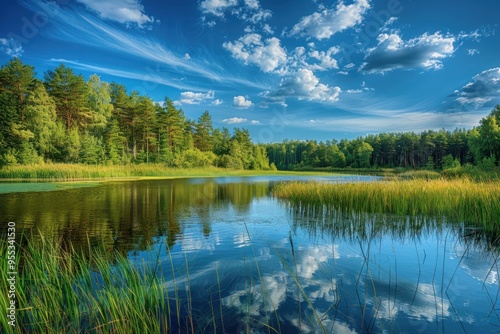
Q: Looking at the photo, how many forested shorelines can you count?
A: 2